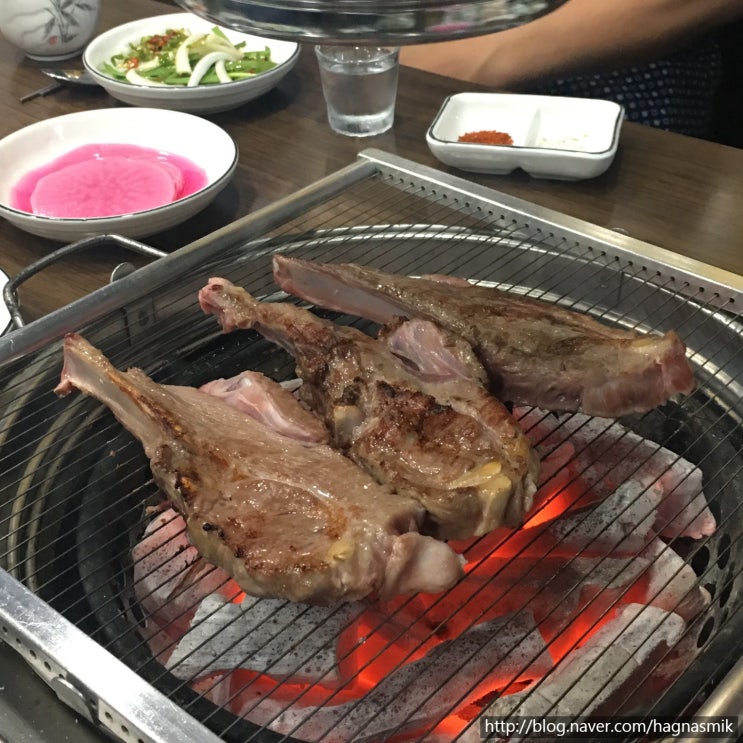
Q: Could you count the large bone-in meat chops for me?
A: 3